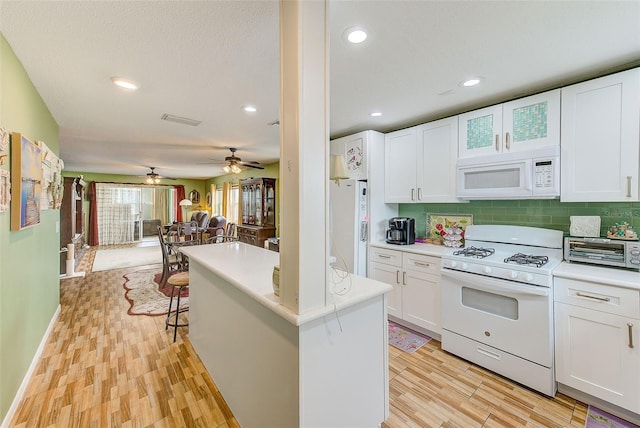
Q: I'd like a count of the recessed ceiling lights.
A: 5